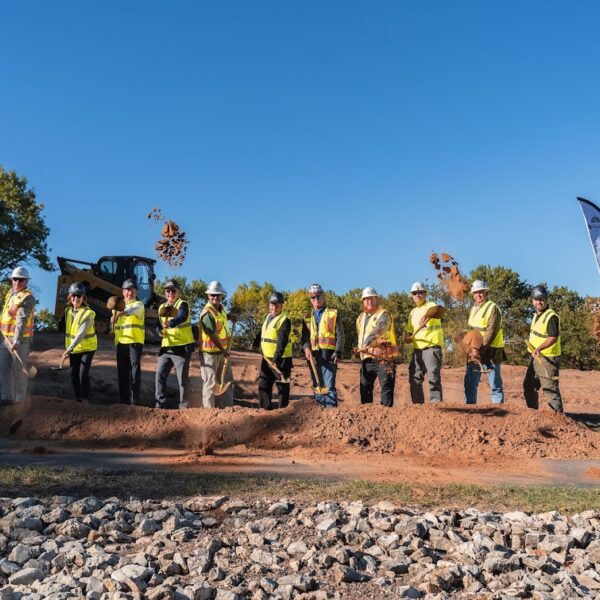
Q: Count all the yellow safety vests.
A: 11